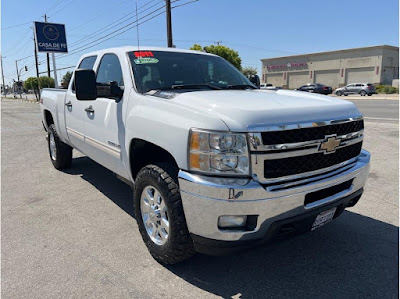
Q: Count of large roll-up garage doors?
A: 4